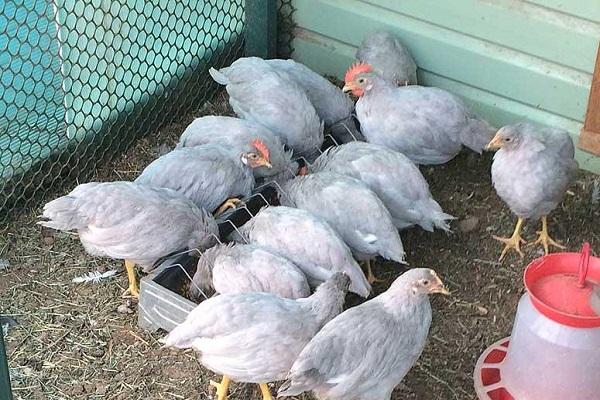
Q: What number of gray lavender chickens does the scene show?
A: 14